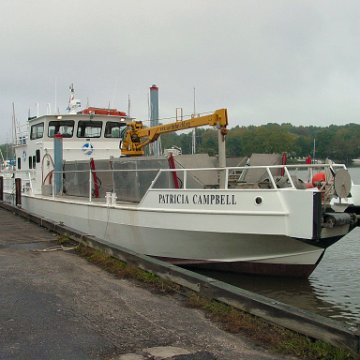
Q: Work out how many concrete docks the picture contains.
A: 1